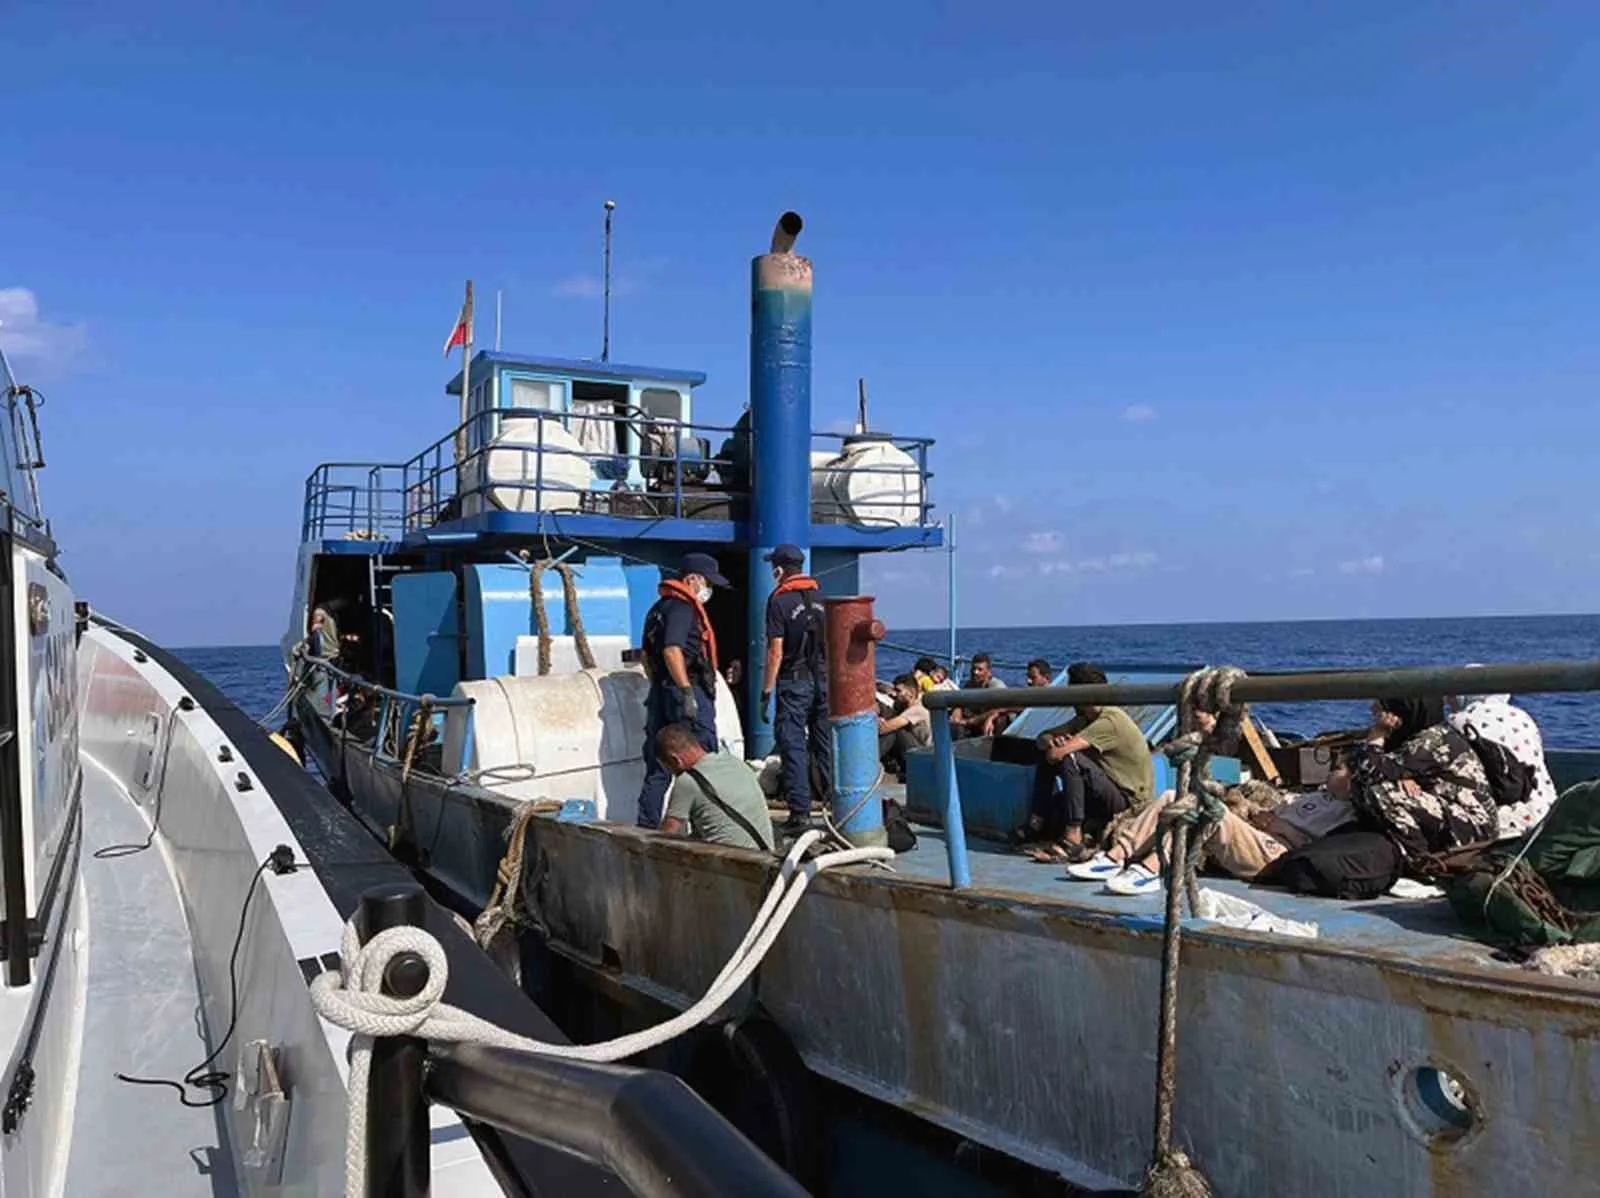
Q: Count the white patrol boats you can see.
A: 1